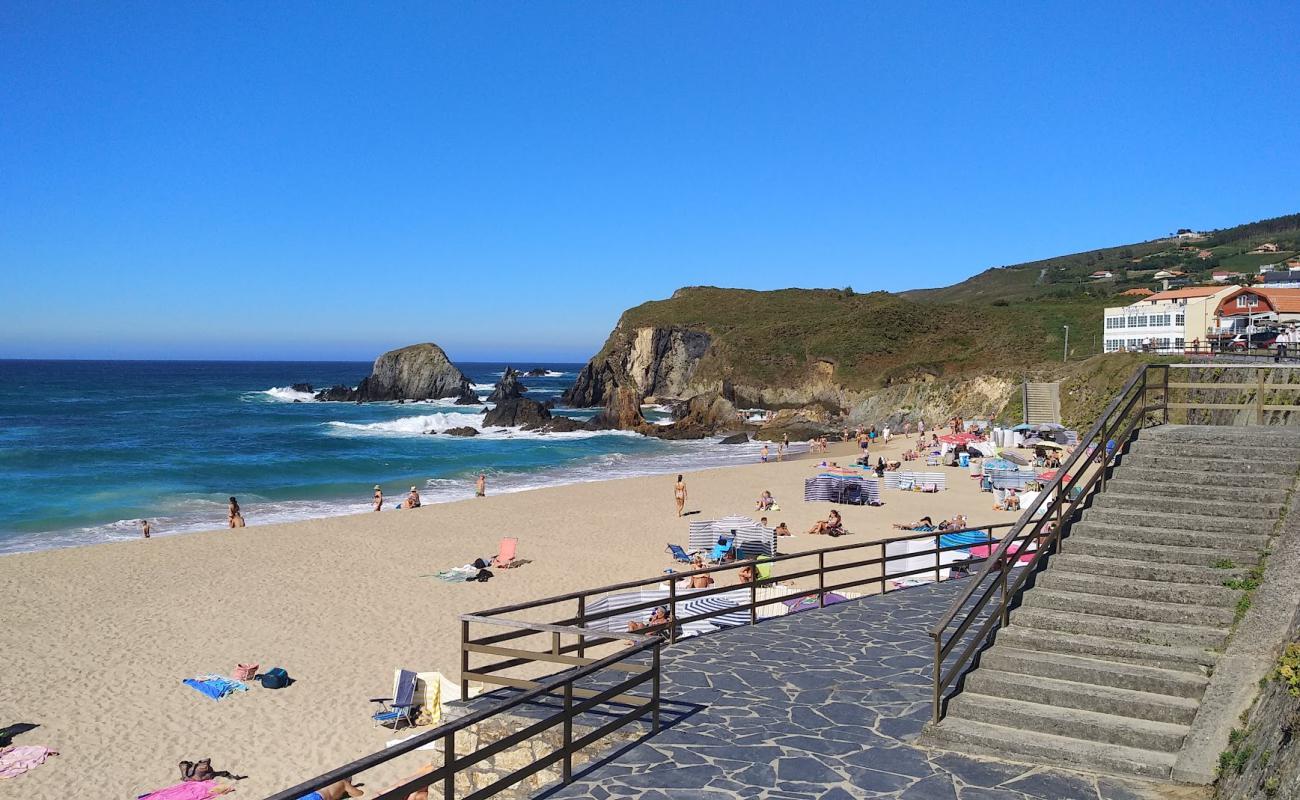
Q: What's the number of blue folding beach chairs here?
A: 3